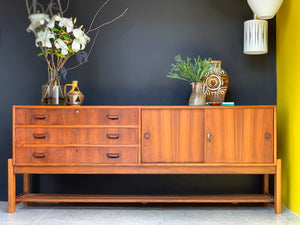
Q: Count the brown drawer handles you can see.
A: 6